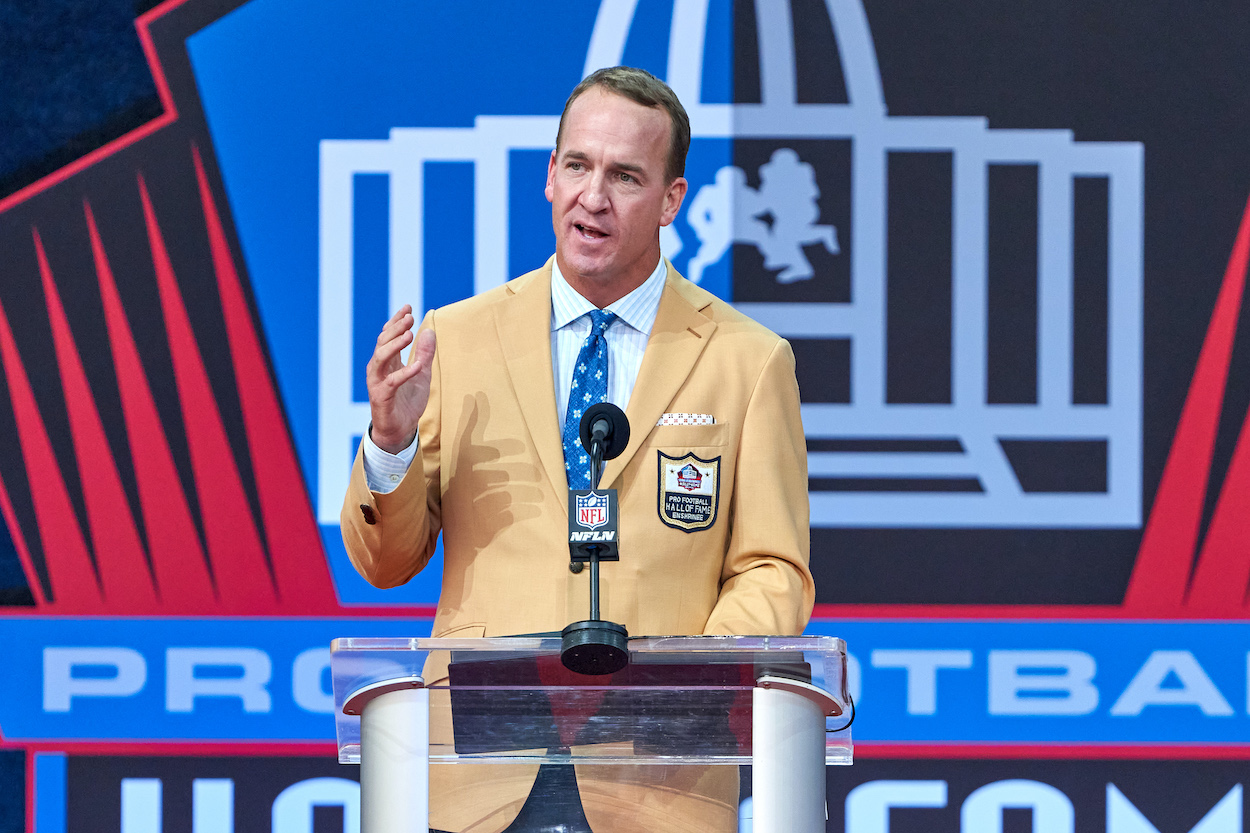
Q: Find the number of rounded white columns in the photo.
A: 2